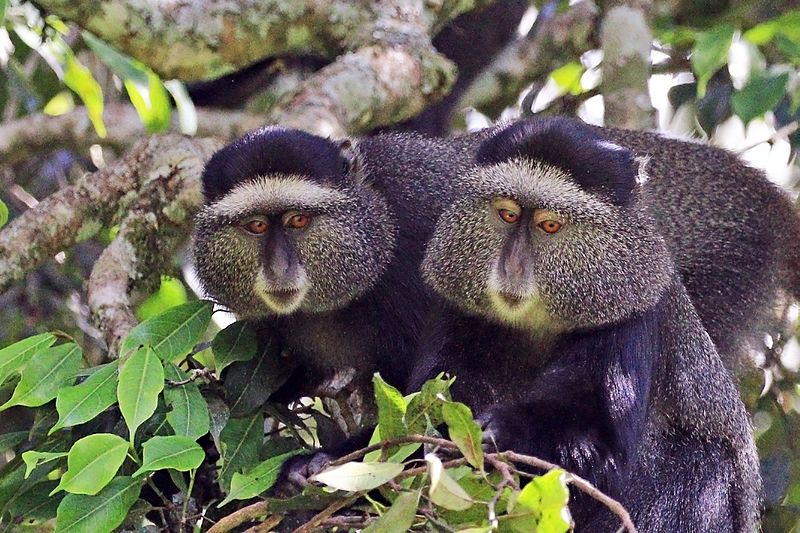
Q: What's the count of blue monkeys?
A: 2